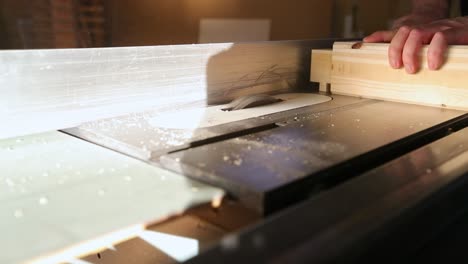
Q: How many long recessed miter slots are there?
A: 1